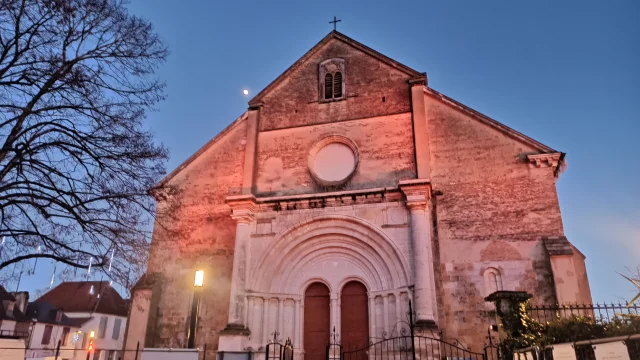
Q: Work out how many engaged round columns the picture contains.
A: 2